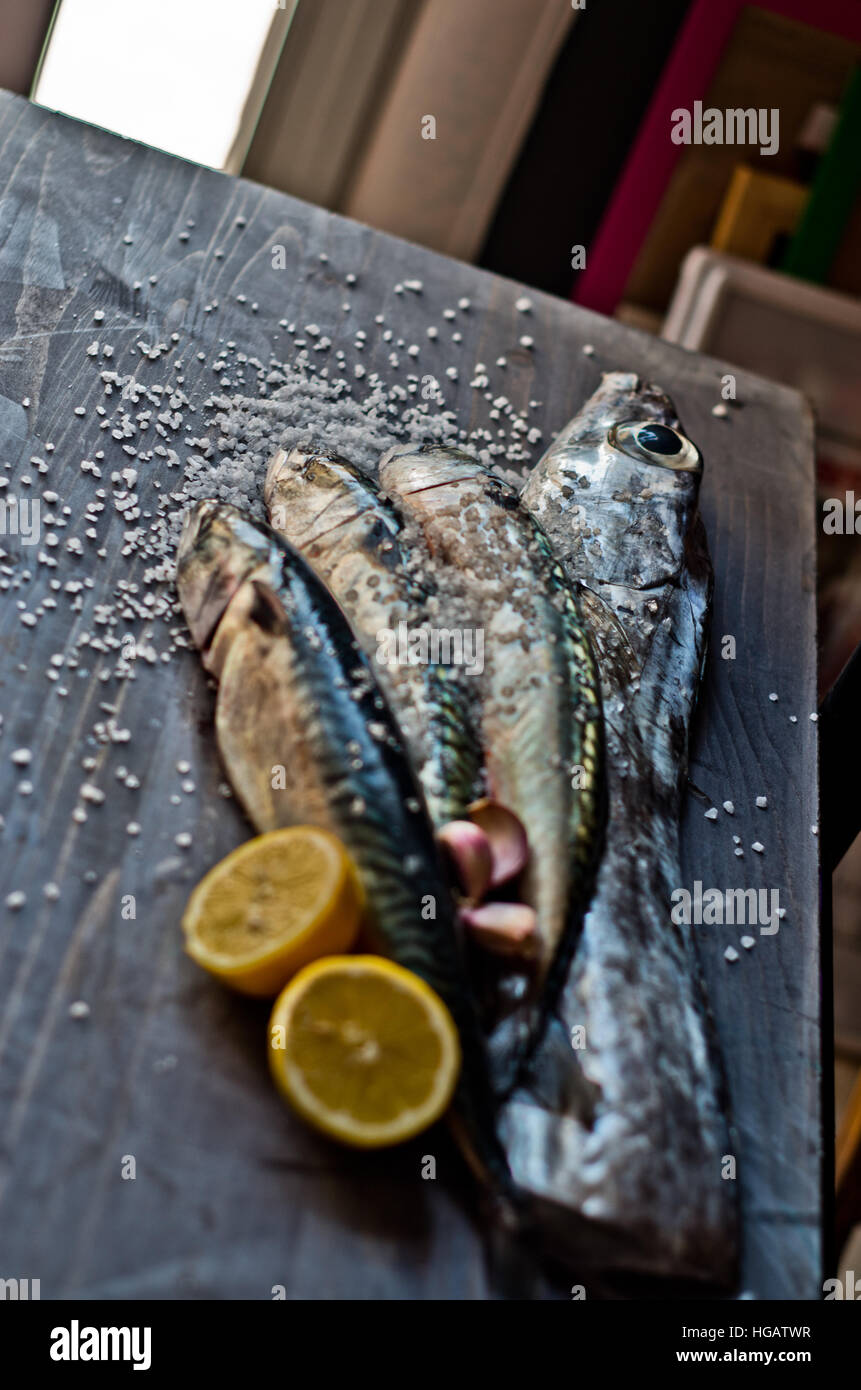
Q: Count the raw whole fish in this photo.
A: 4